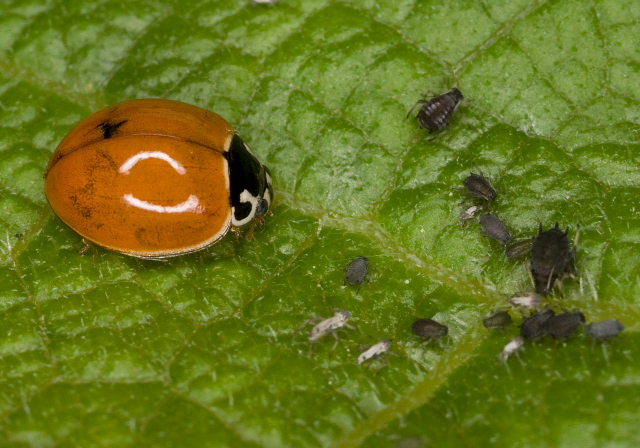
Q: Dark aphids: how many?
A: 11